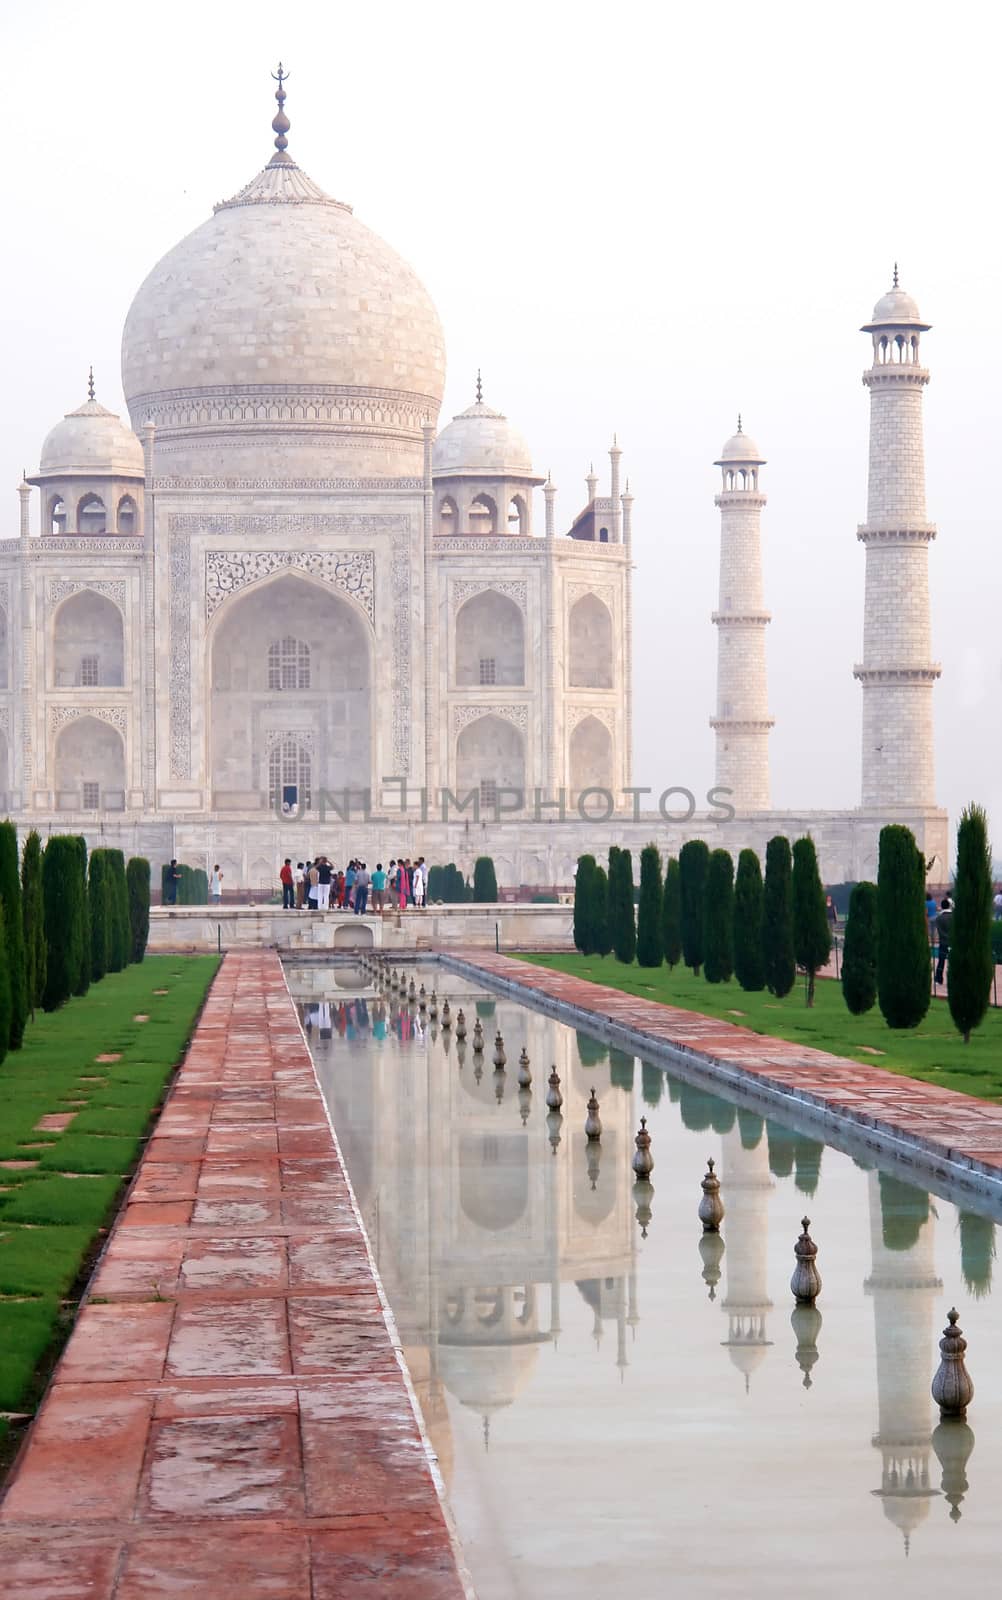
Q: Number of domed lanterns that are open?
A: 4